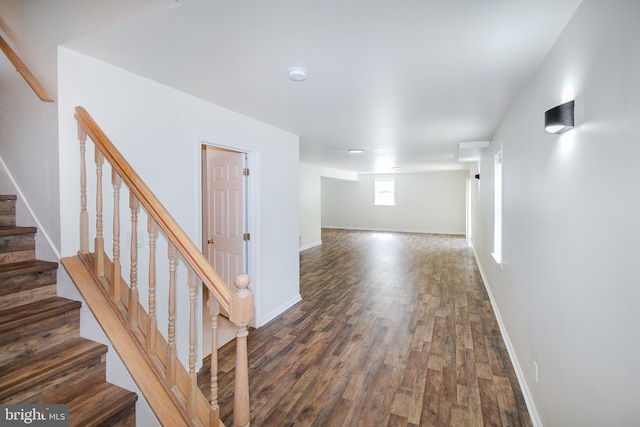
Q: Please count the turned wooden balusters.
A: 8